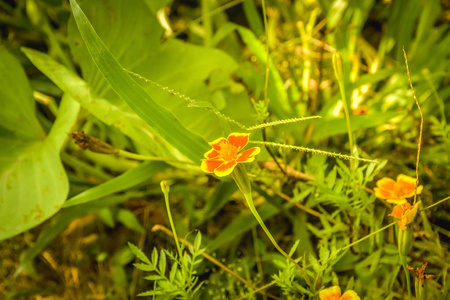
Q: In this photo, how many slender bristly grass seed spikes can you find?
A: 3